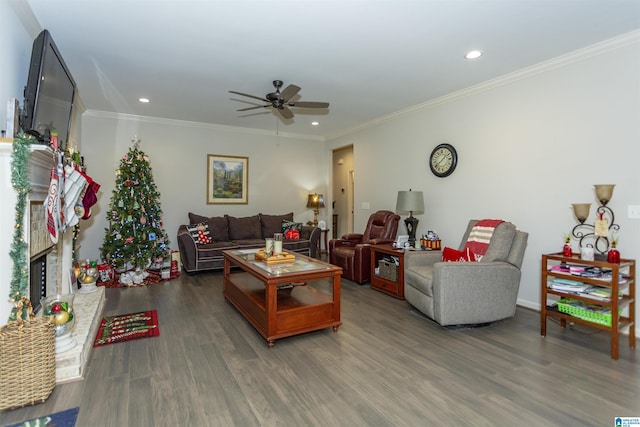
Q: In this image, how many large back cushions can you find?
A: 3